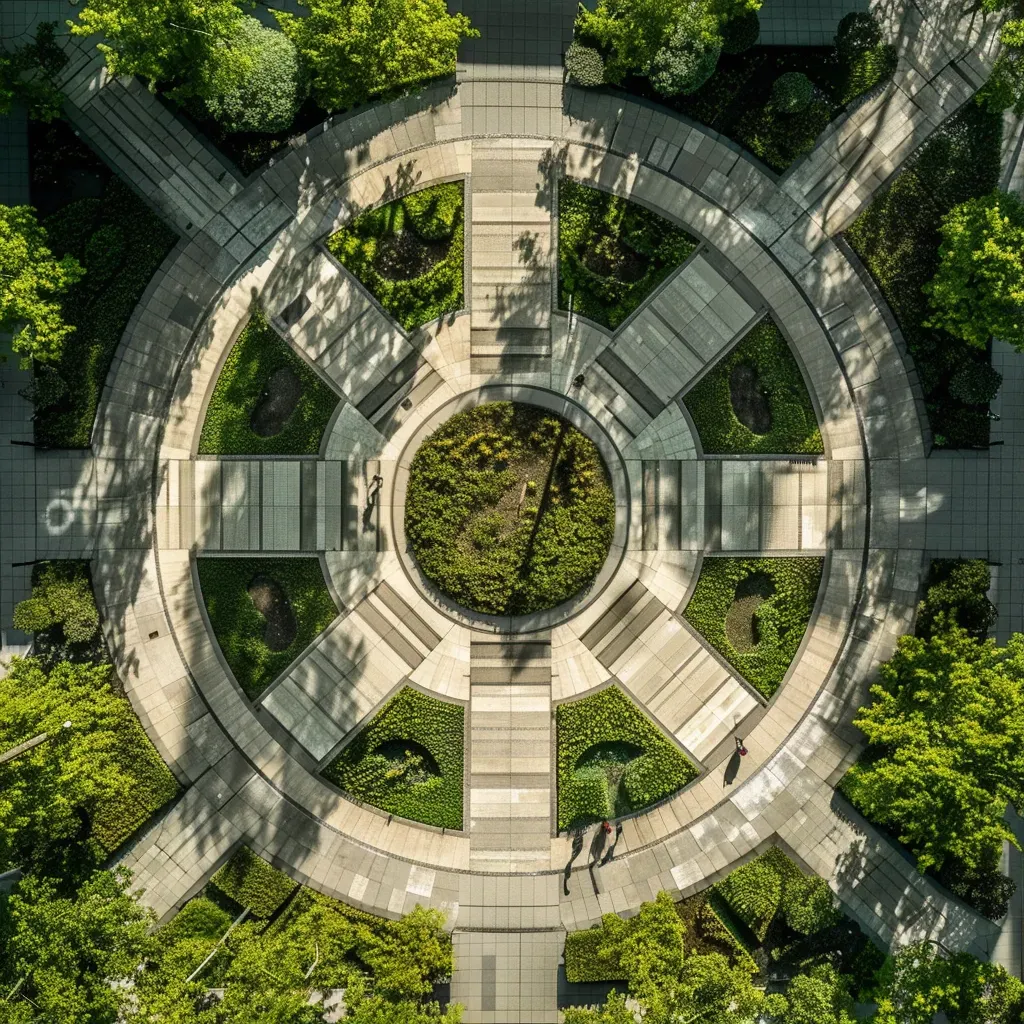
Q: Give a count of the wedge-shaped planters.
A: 8